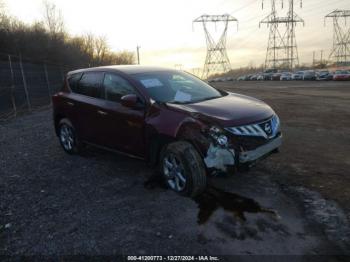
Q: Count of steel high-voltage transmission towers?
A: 3